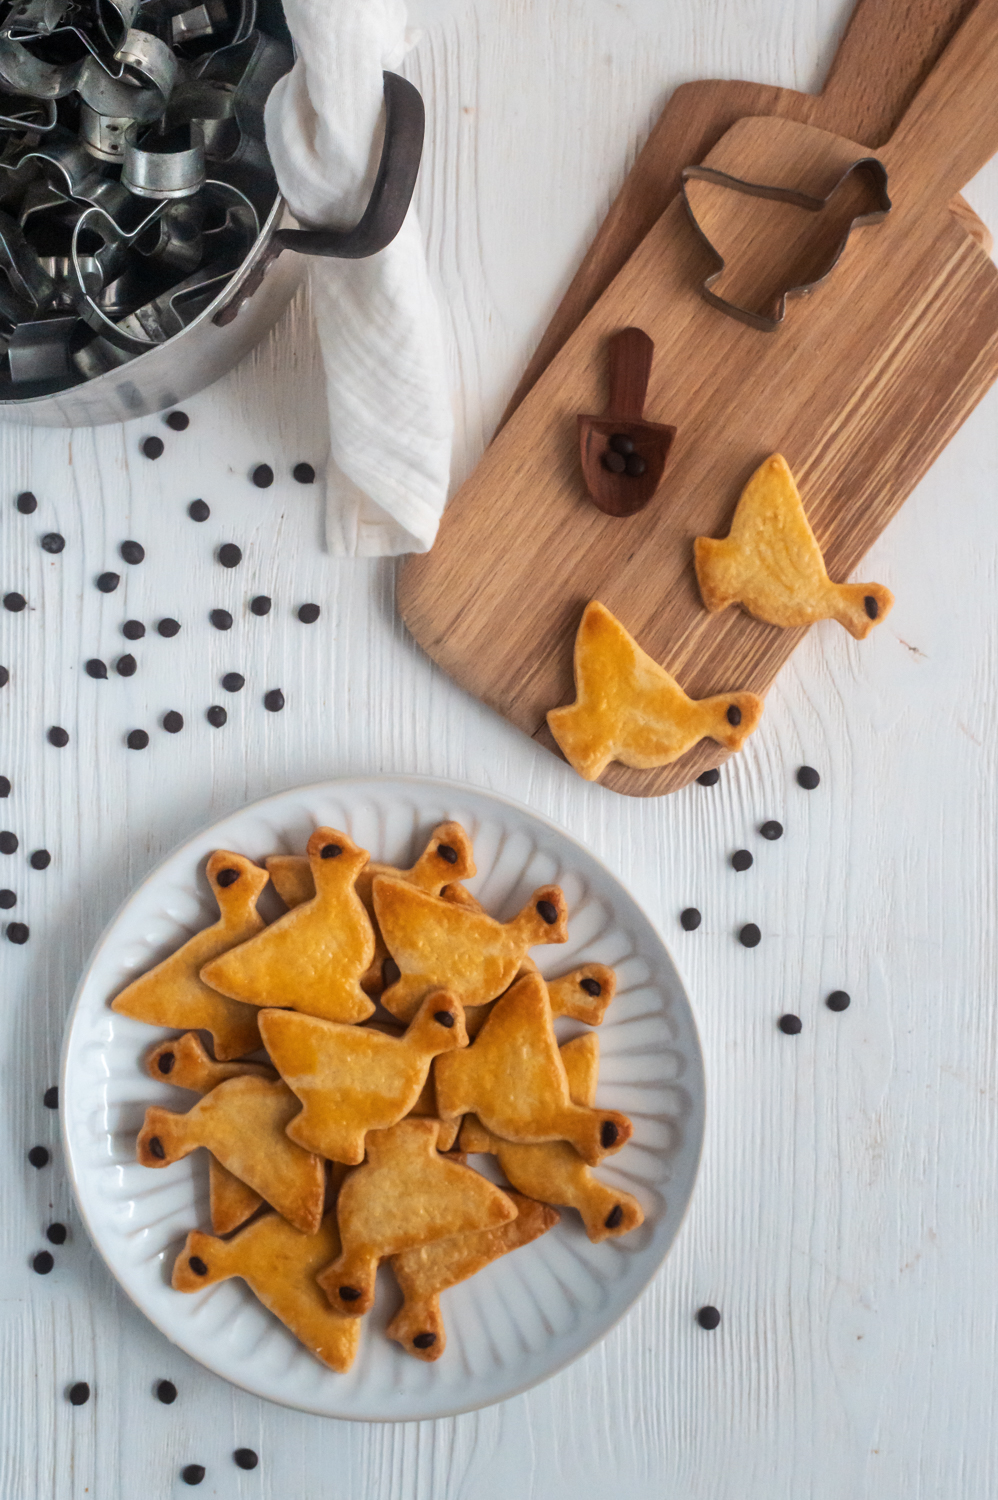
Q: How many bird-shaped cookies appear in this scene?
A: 15